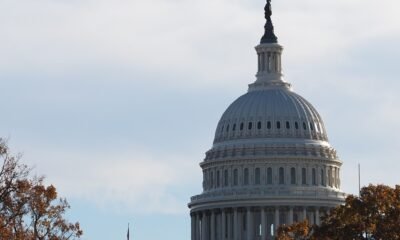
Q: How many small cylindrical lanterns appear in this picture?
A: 1